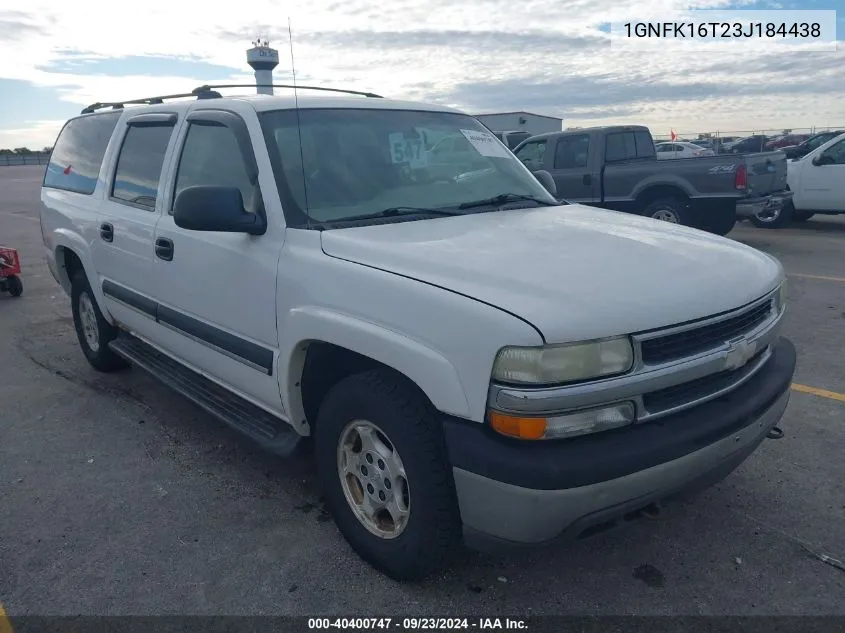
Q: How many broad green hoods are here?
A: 0